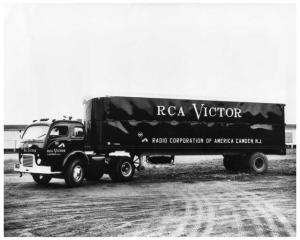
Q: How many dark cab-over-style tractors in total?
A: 1